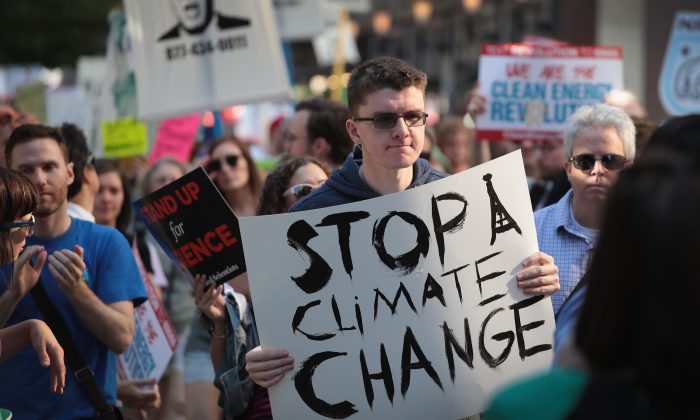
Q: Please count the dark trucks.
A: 0